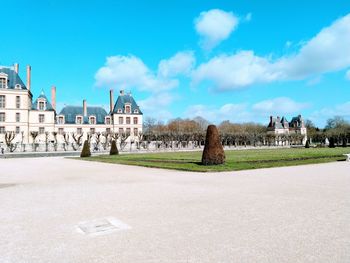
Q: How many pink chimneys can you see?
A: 5